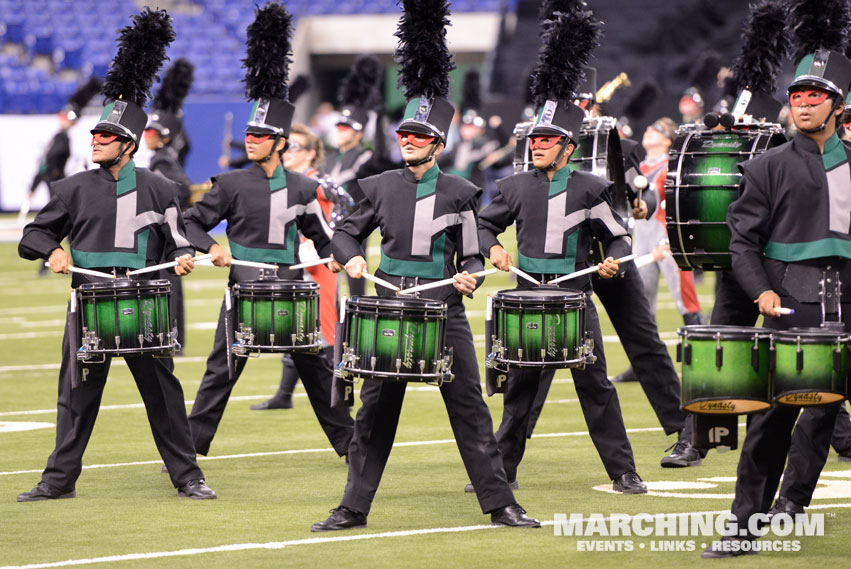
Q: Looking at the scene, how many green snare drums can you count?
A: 4